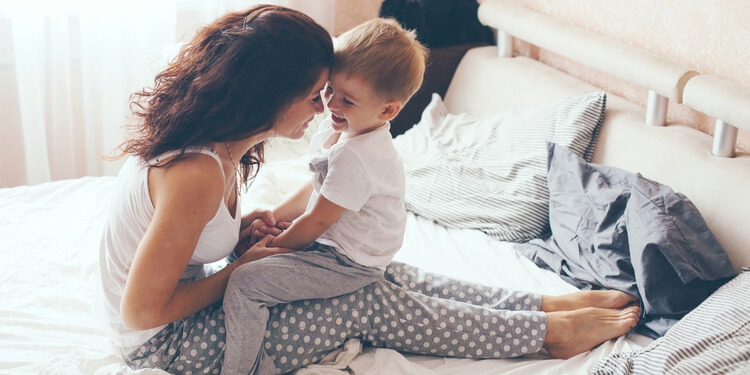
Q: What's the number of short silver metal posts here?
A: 3